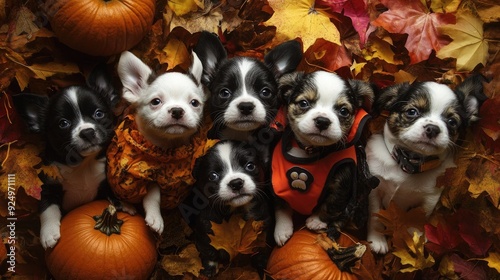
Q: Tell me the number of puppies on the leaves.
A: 6